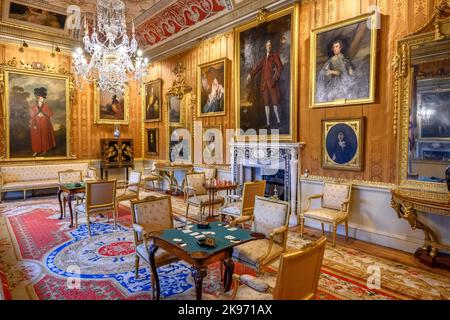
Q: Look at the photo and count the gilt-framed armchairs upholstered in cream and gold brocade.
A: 11